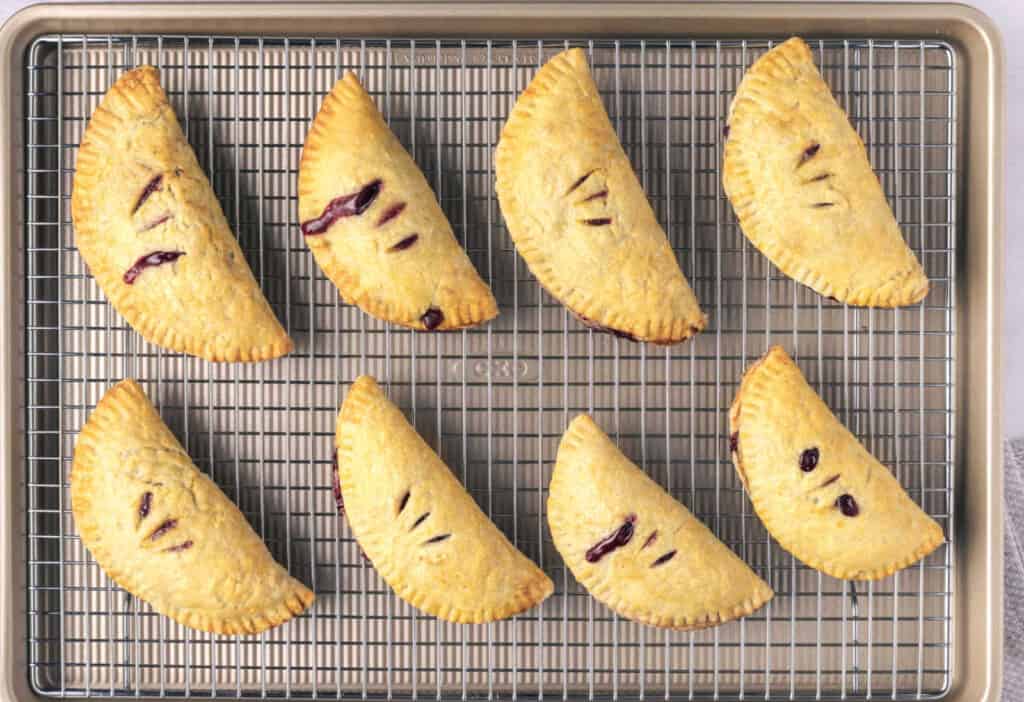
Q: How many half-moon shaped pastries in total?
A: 8